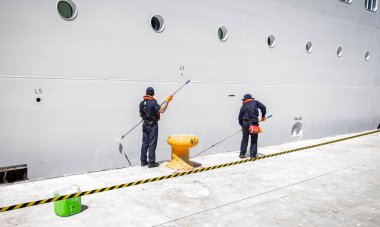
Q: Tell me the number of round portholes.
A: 7